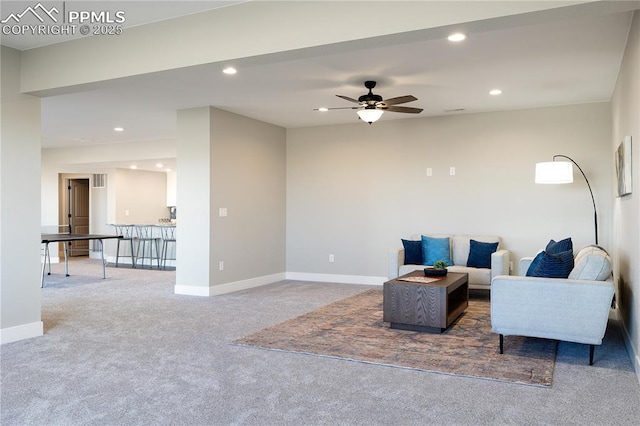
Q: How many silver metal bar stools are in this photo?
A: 3